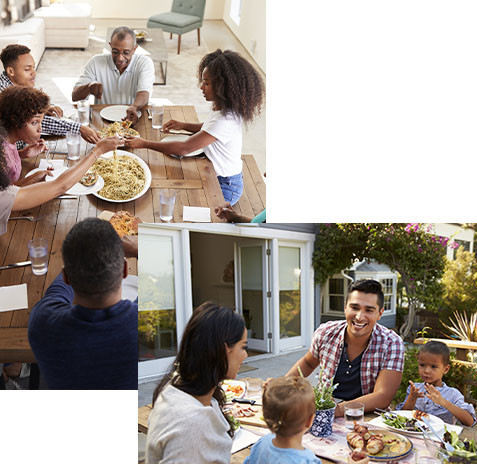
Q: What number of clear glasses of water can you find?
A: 6